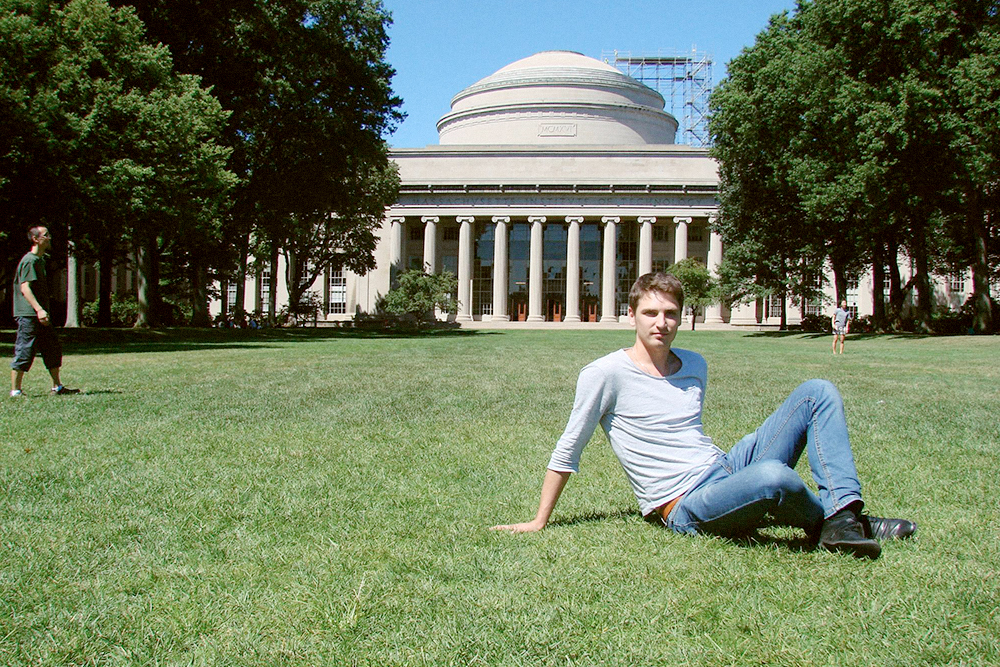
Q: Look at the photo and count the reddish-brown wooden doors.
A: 3